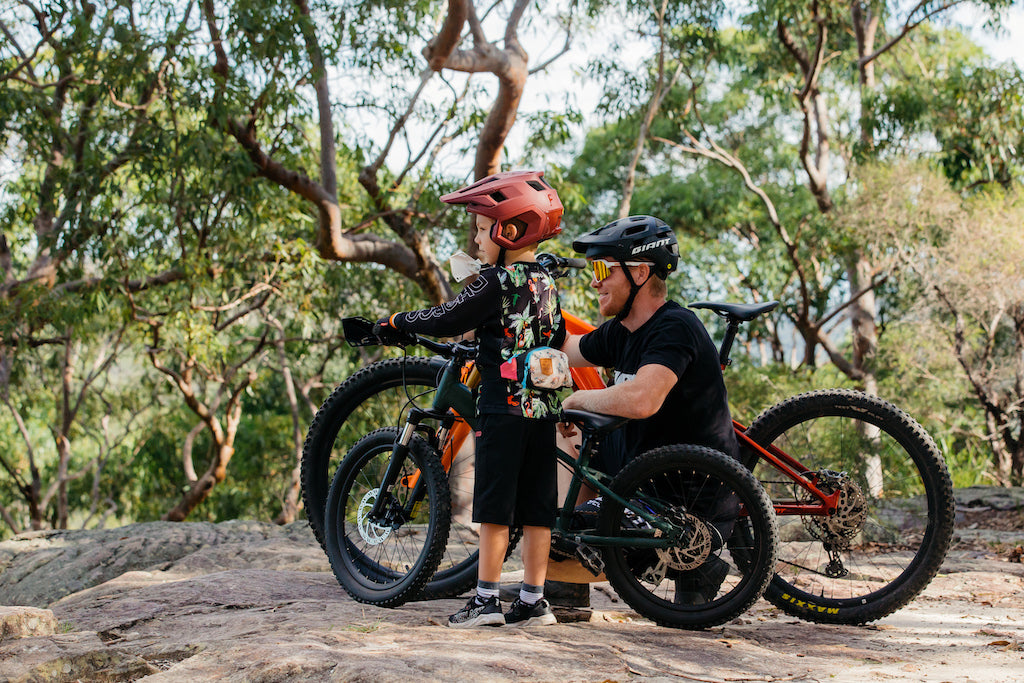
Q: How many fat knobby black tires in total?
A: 4